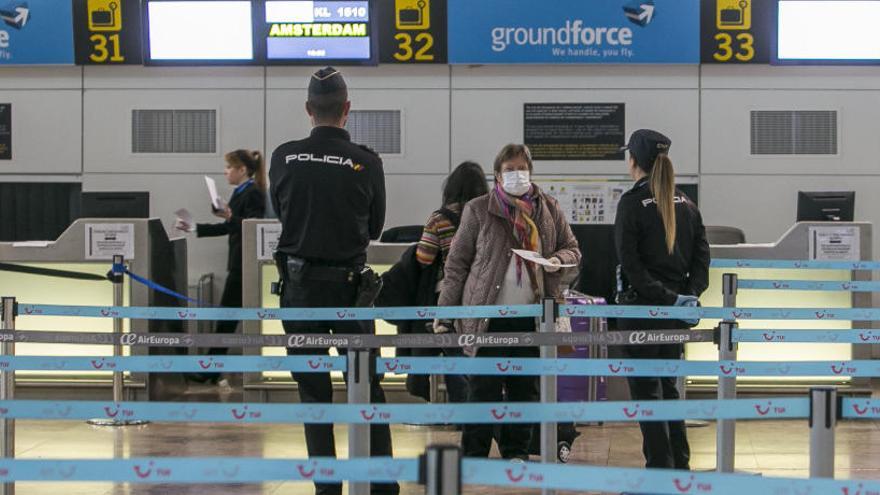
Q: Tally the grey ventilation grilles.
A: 3